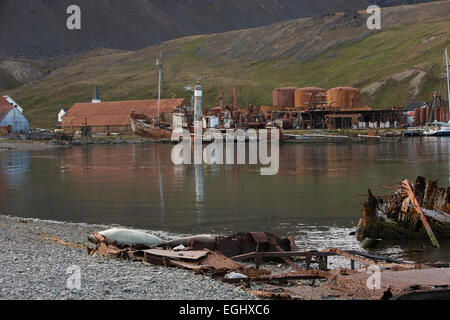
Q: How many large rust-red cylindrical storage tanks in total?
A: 3